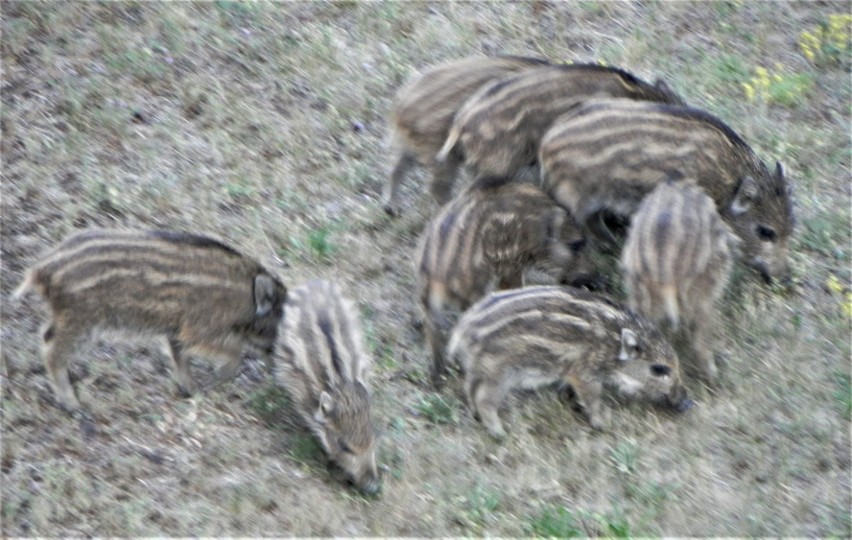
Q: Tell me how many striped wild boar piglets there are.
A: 8